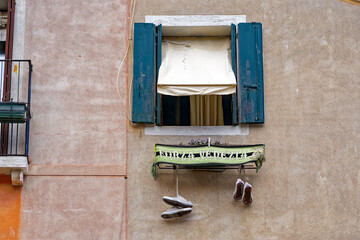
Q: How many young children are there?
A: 0